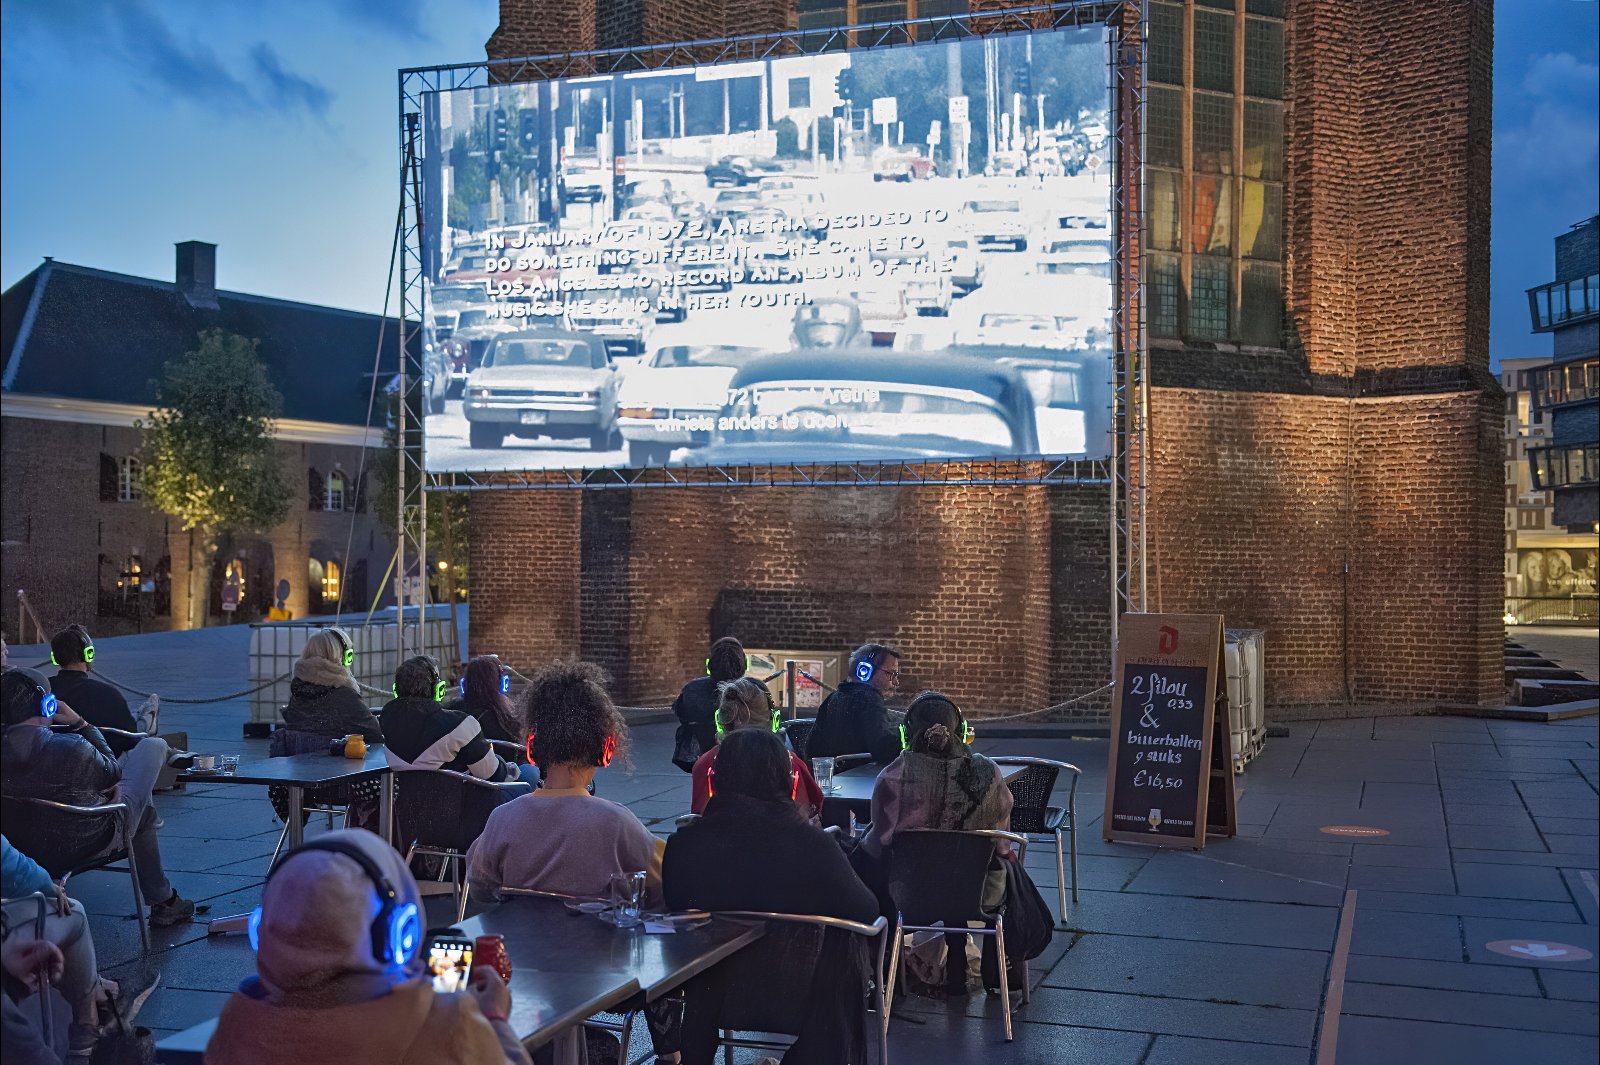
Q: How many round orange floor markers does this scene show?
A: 2